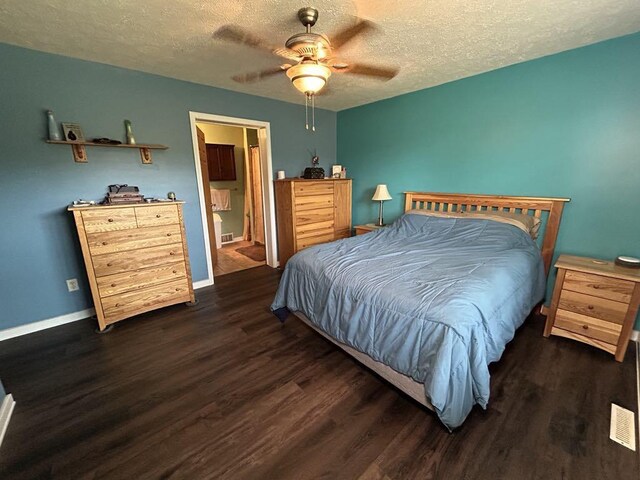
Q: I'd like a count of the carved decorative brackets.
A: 2